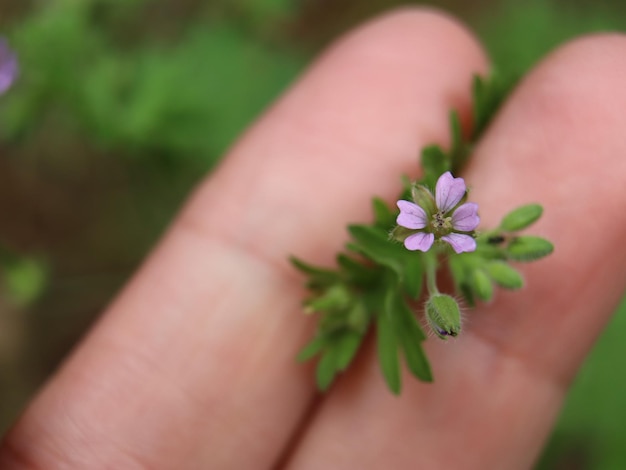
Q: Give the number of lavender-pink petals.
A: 5